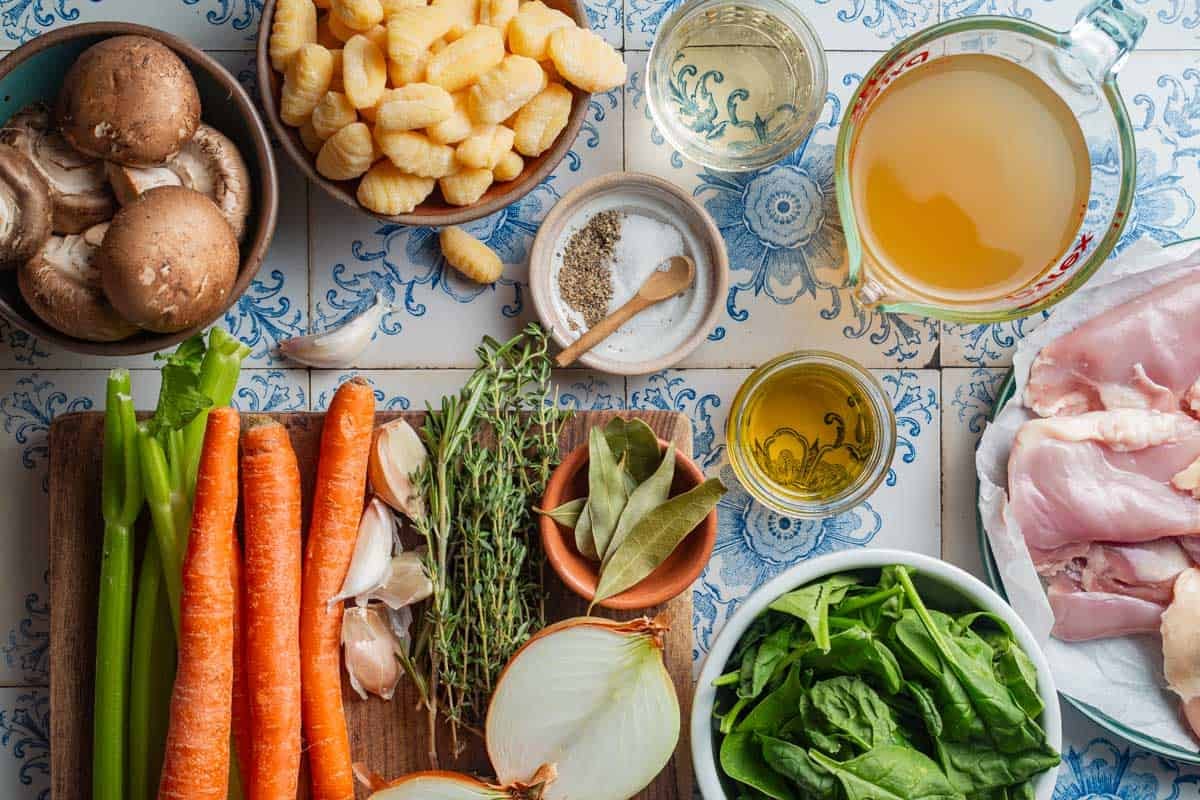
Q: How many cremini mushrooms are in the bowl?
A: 6